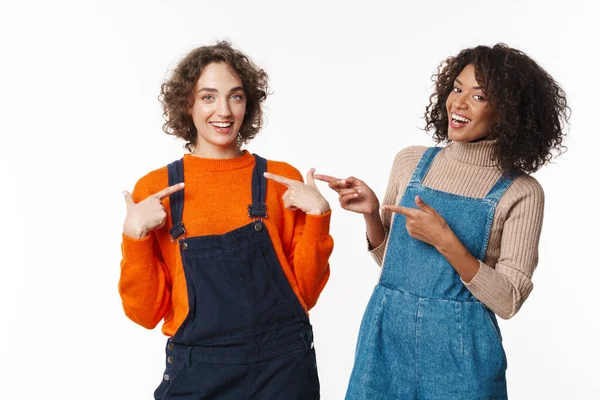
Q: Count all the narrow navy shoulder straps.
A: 2